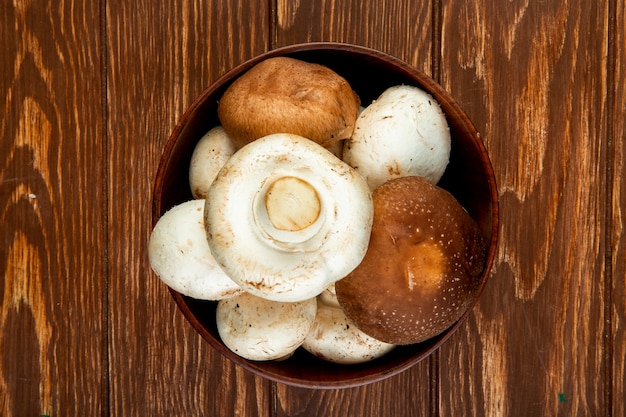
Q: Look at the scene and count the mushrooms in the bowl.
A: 8